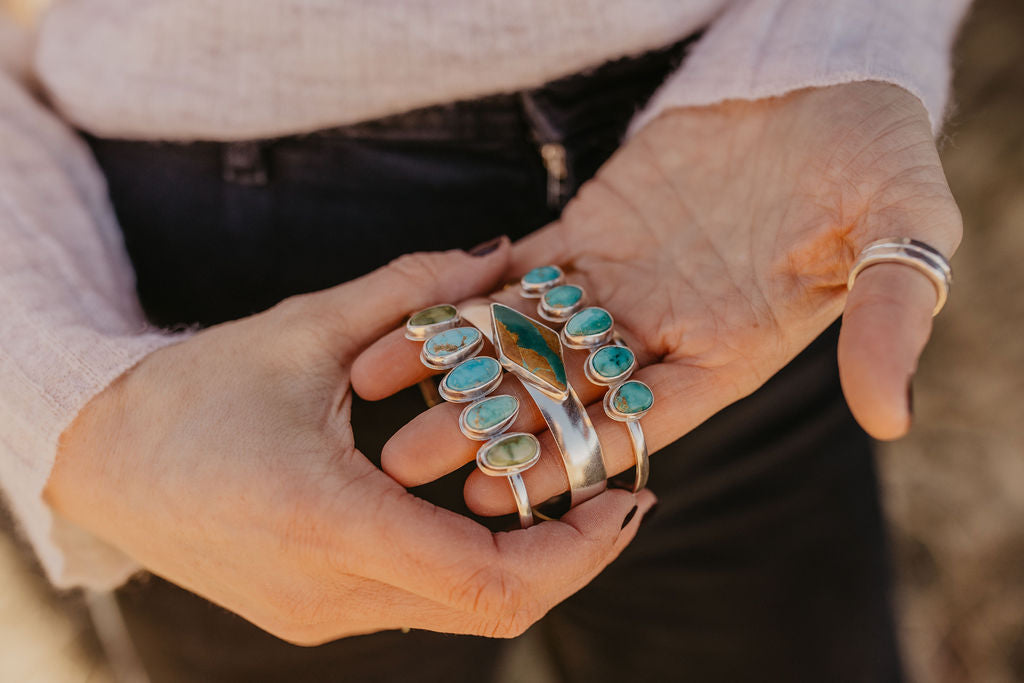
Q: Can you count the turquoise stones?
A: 11